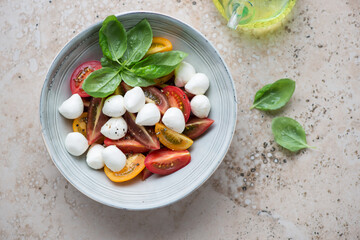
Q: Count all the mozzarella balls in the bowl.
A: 12